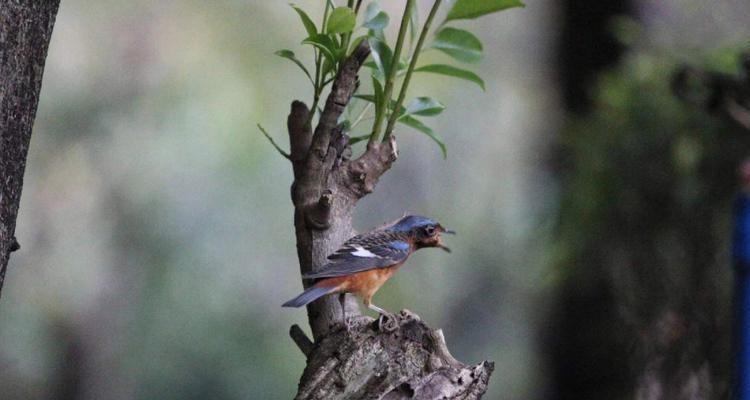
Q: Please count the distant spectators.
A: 0